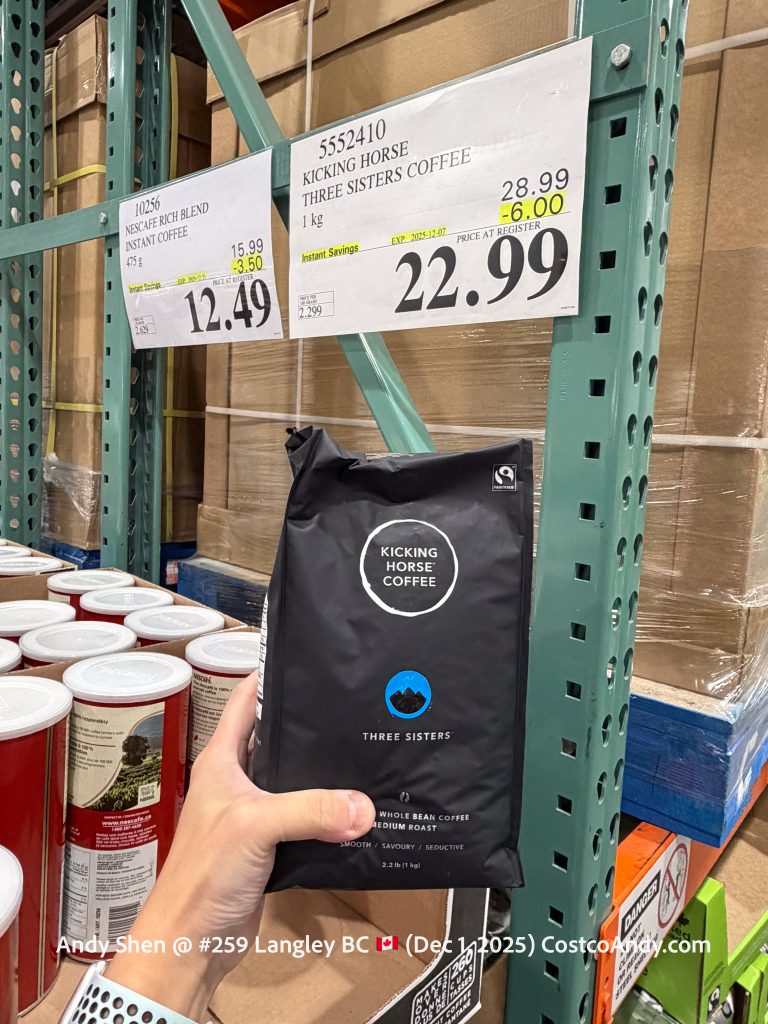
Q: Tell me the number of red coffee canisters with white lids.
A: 13